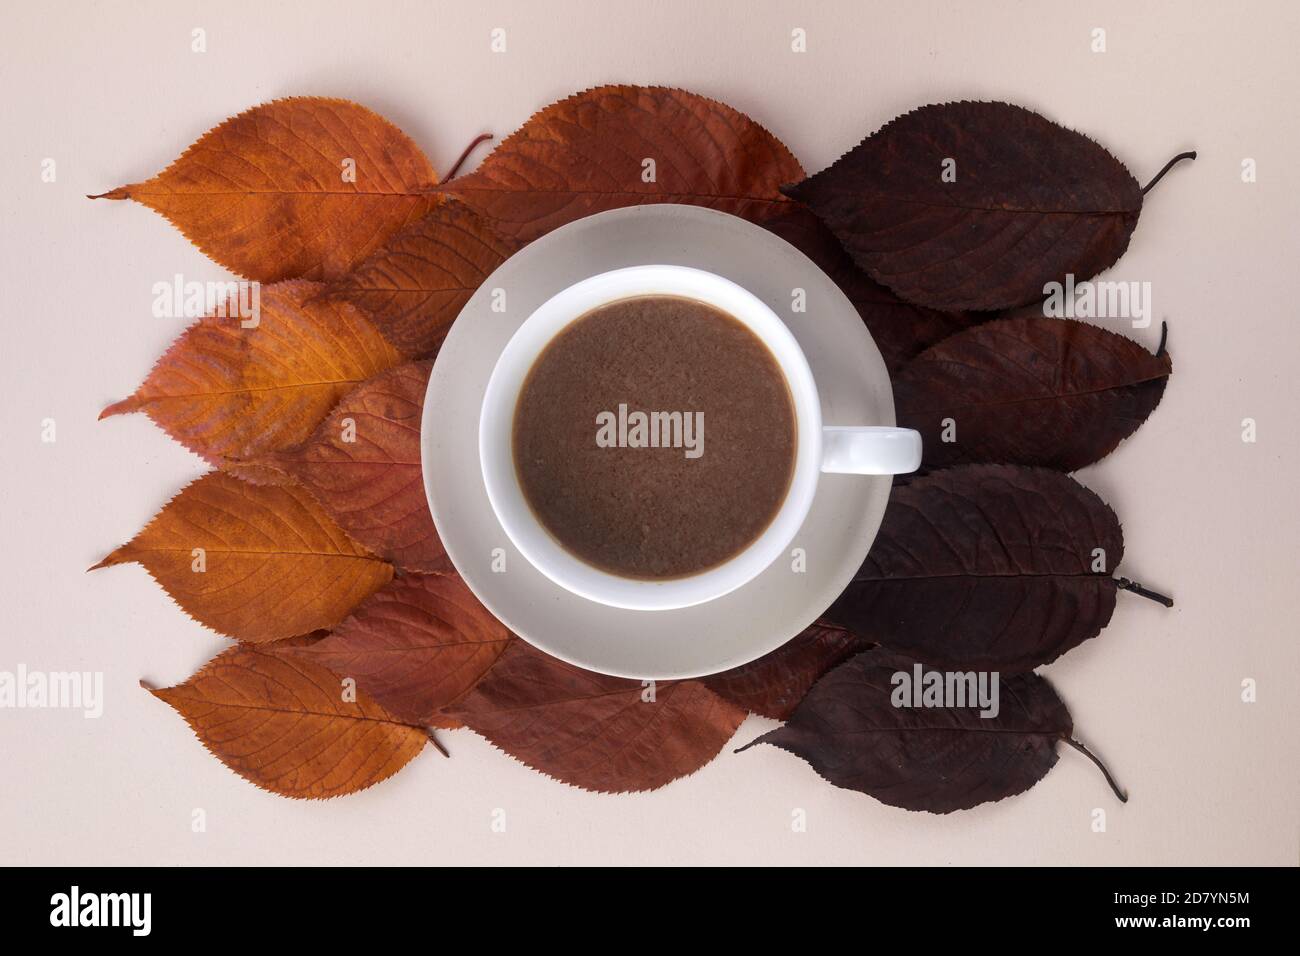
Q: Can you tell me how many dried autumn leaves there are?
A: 15